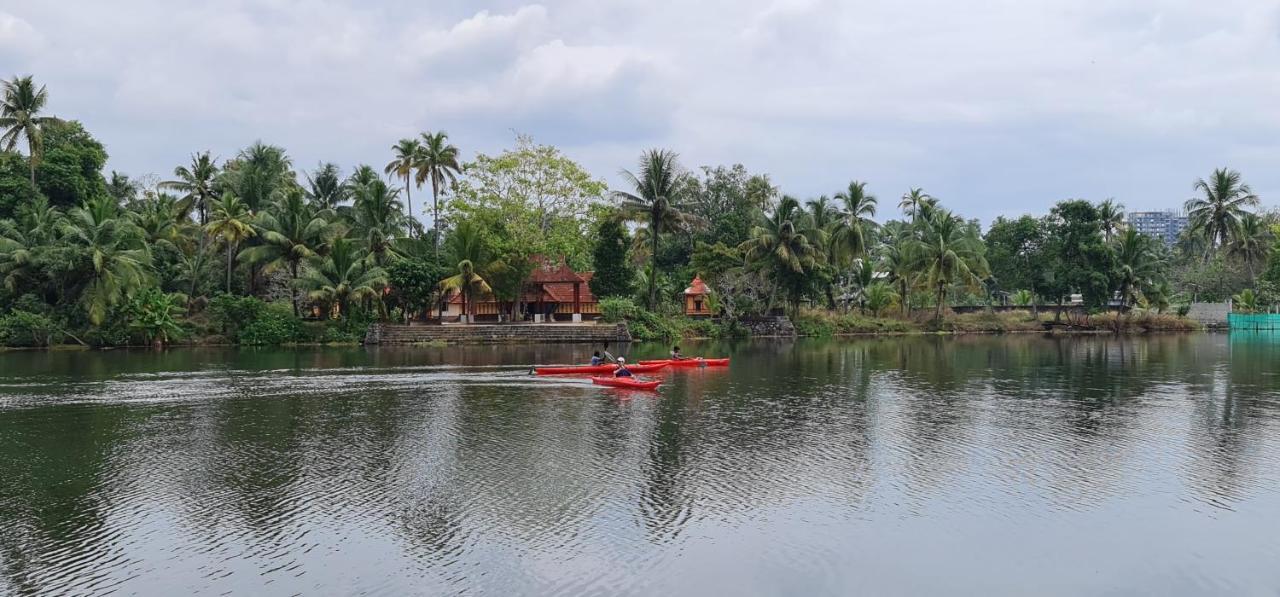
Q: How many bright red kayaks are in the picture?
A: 3